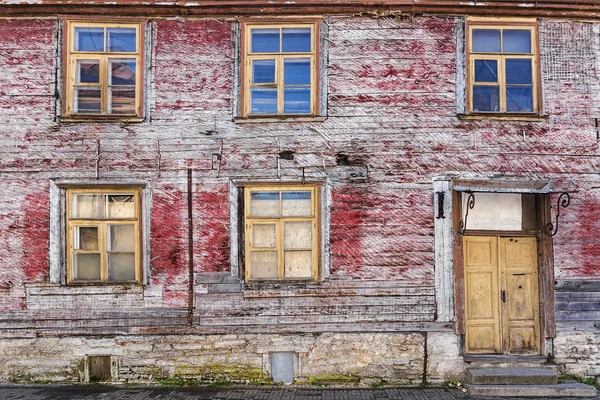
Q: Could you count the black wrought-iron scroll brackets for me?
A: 2